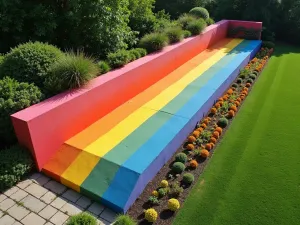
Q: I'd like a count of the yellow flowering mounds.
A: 4